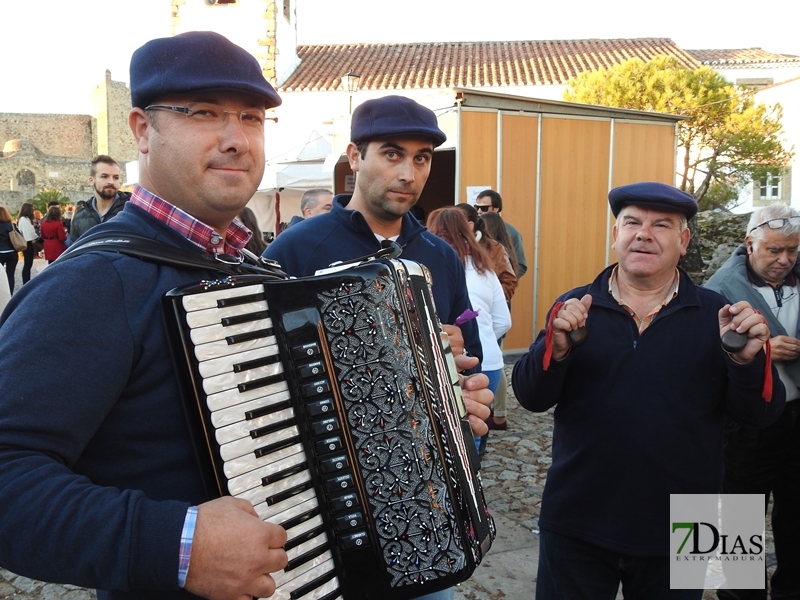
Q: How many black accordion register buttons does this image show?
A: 11